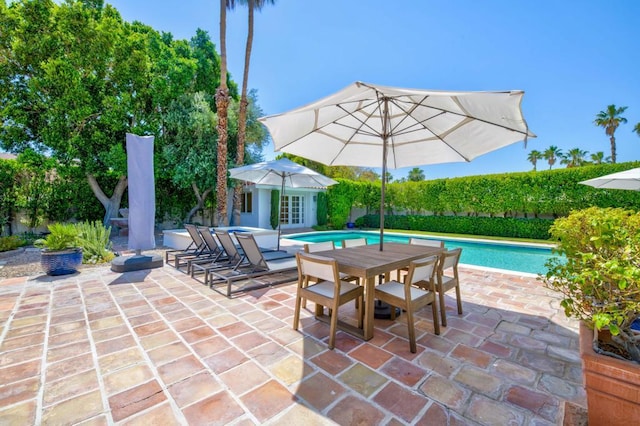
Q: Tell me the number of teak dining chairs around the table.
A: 6